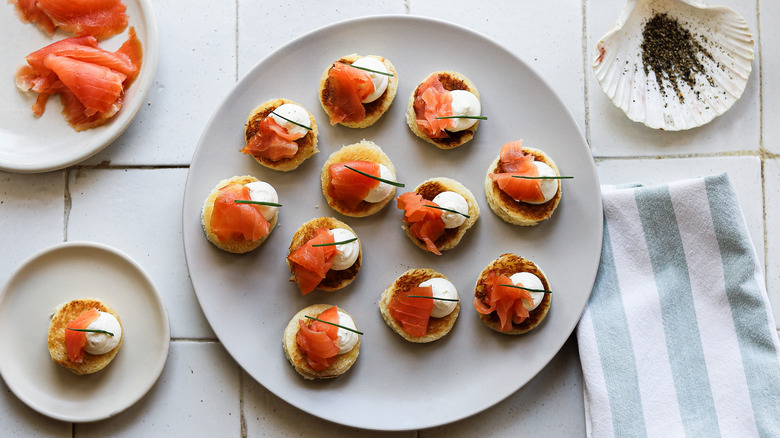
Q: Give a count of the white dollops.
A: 12